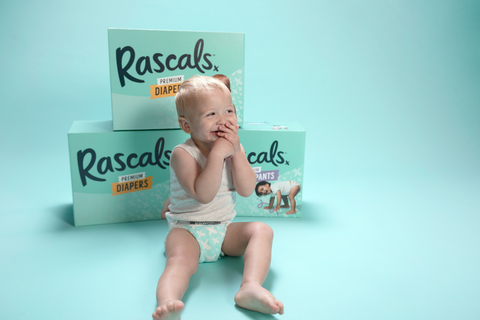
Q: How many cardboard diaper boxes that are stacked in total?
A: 3